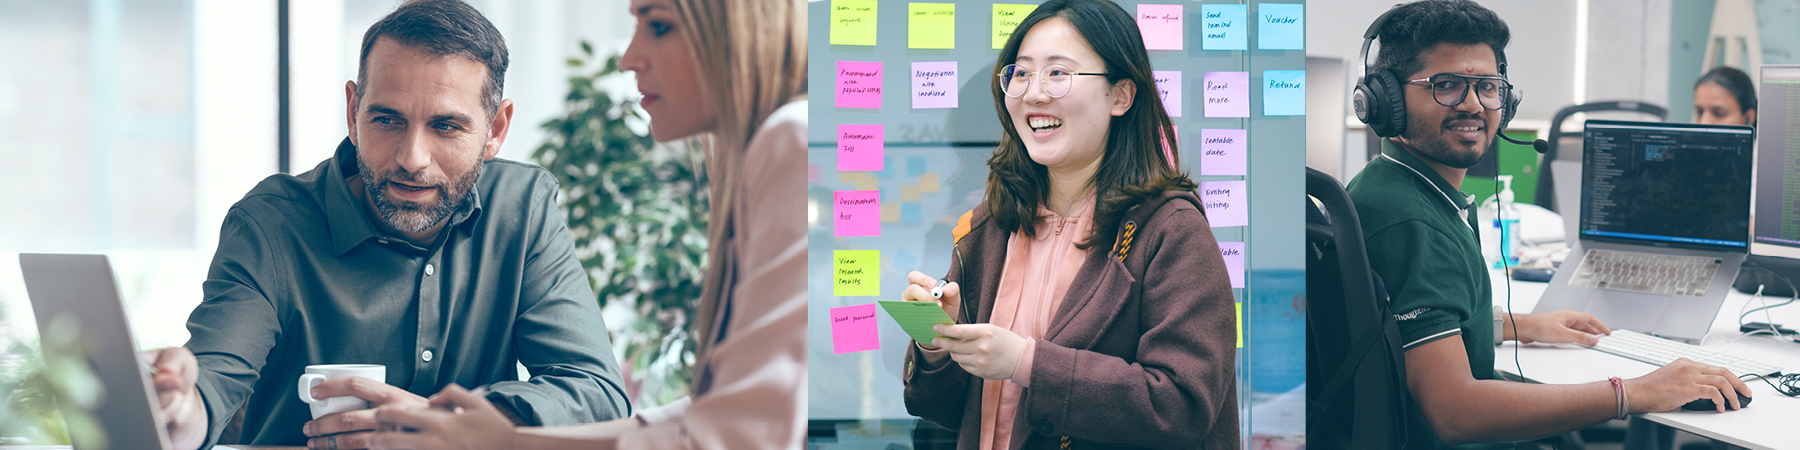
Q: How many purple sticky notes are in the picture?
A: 6